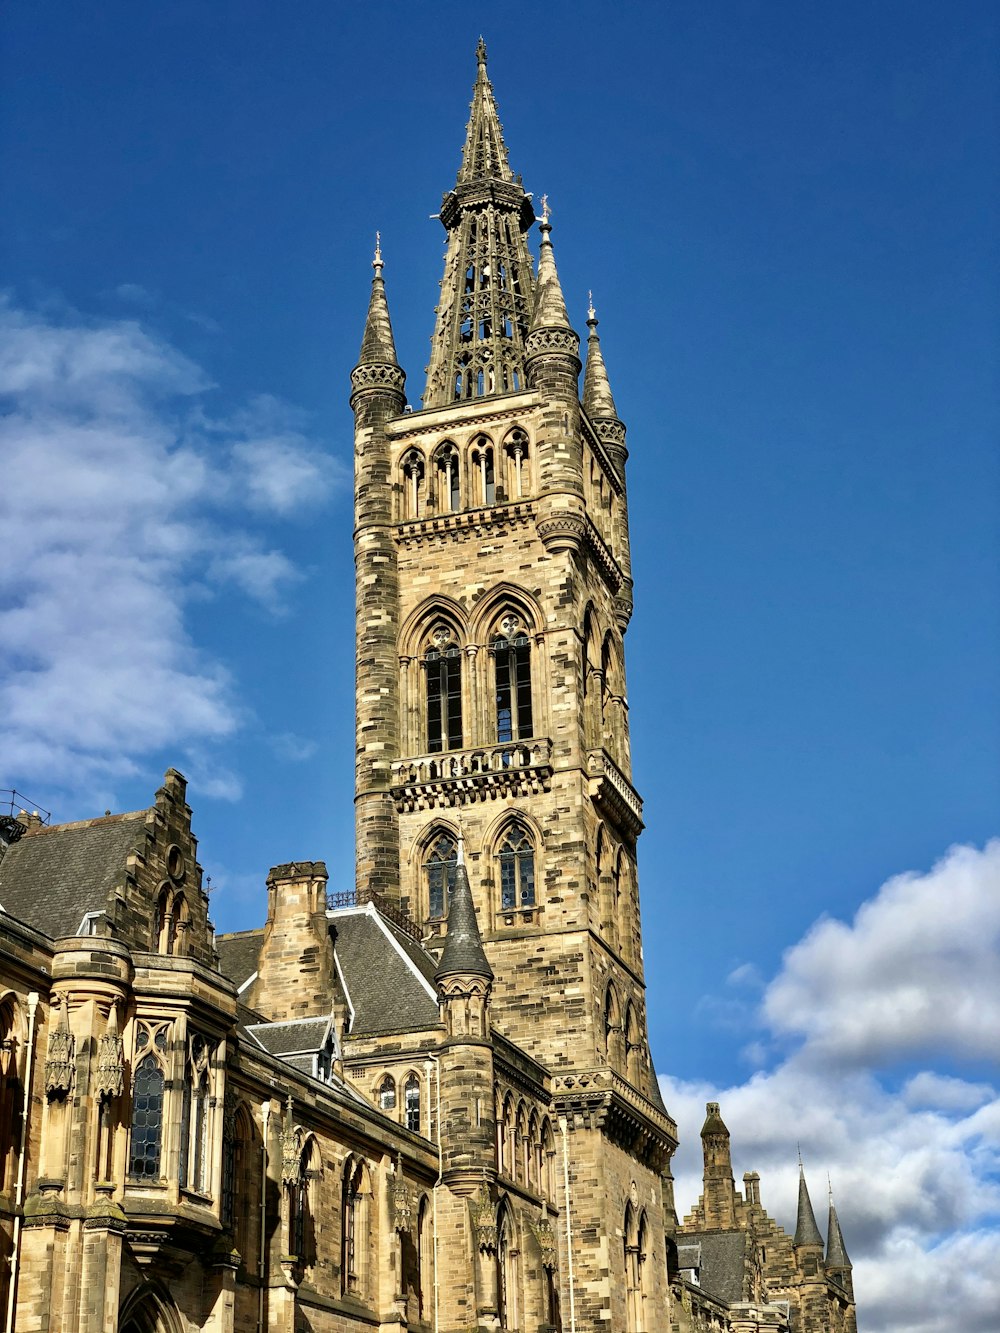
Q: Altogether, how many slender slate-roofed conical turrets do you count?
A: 3